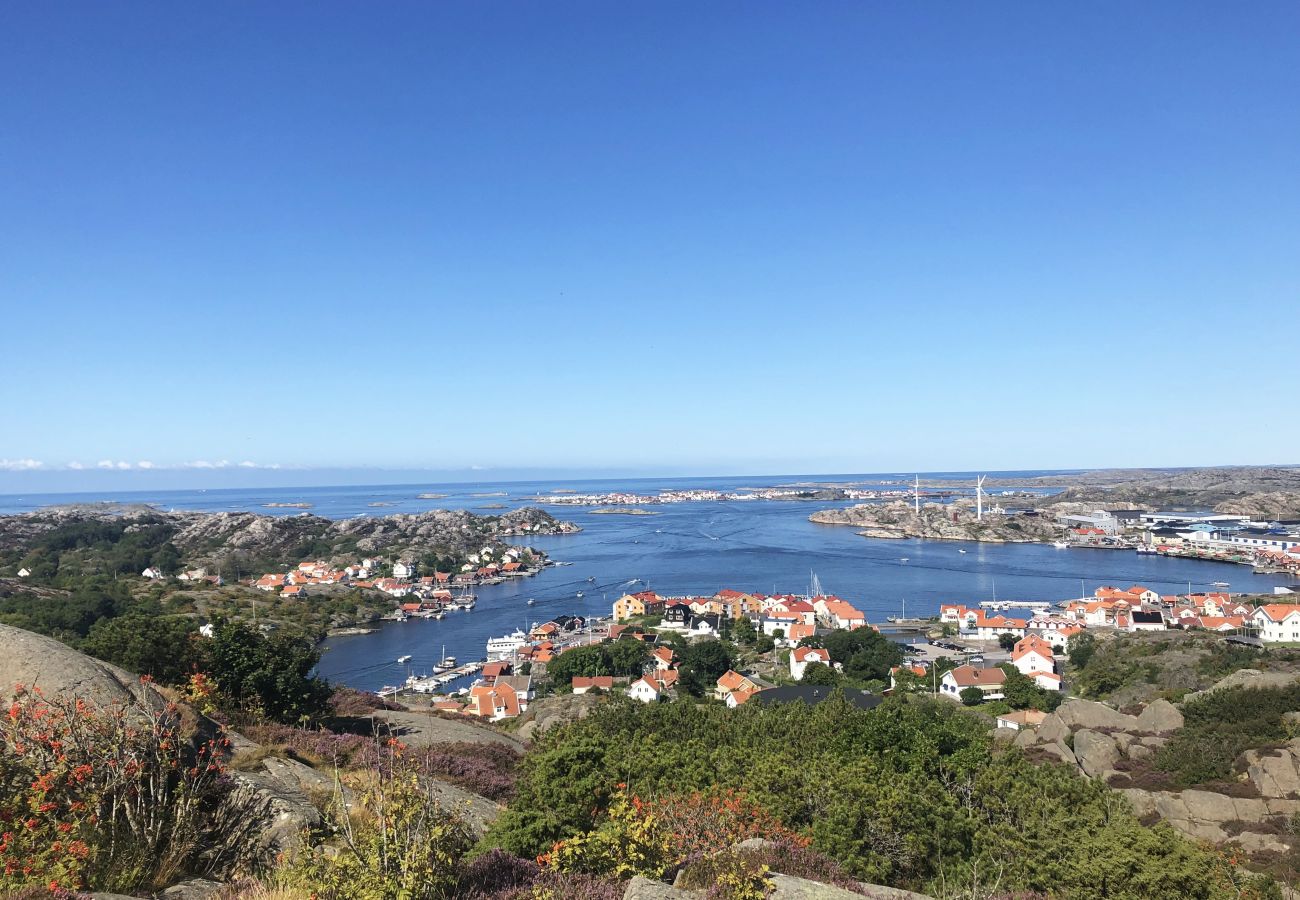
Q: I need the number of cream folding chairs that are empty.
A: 0